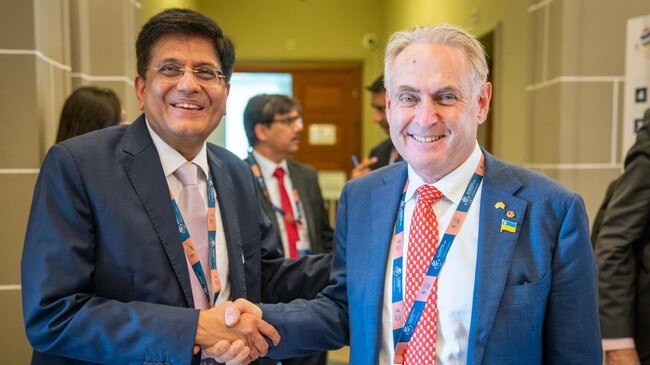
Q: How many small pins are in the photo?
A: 3